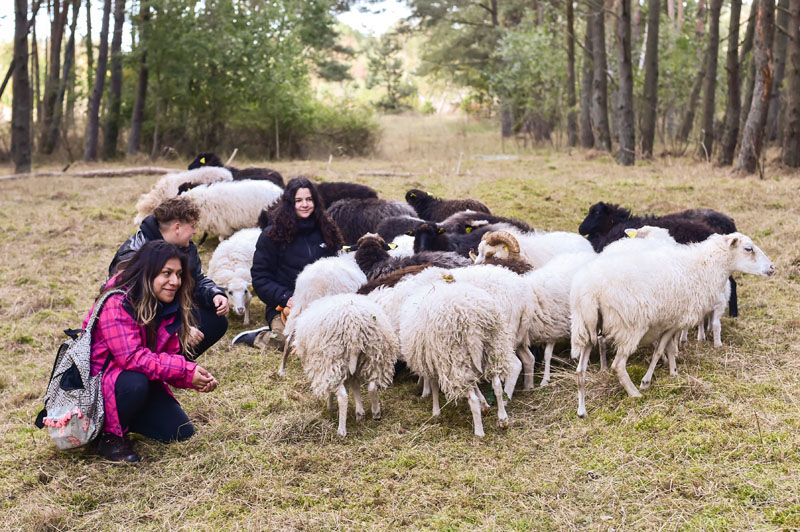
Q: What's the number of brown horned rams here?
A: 1